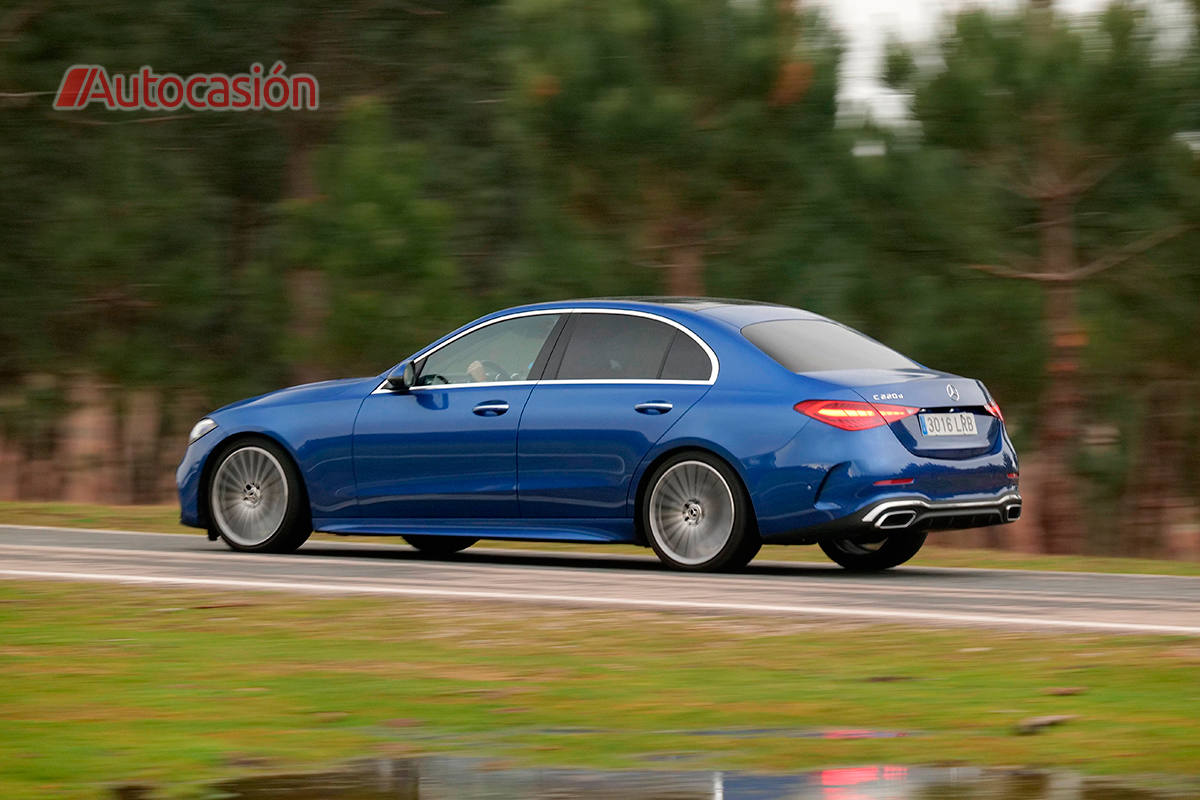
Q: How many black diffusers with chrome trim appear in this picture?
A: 1